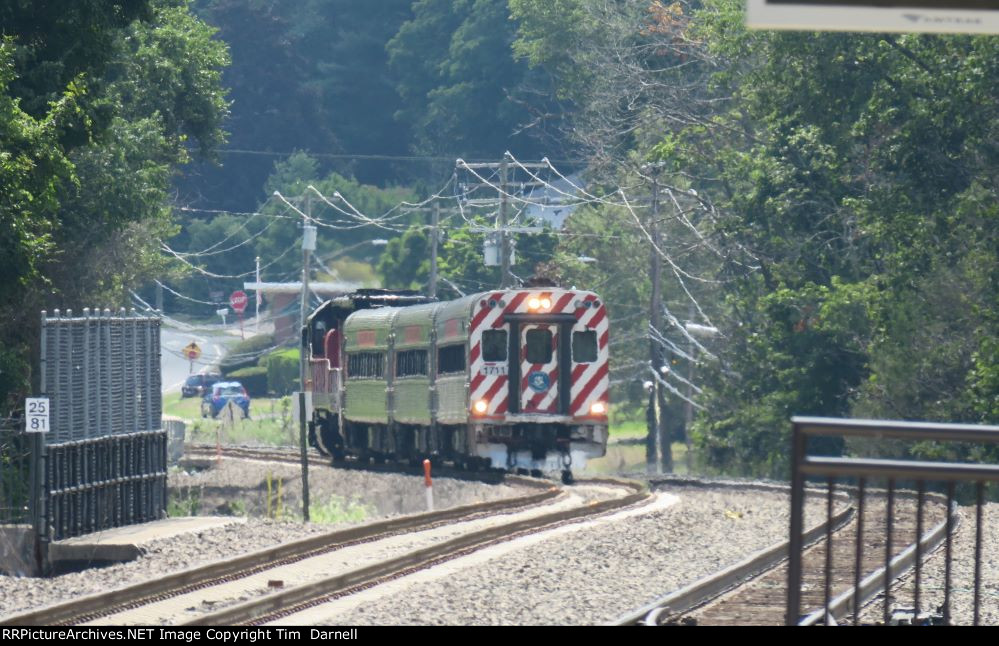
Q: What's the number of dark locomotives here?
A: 1